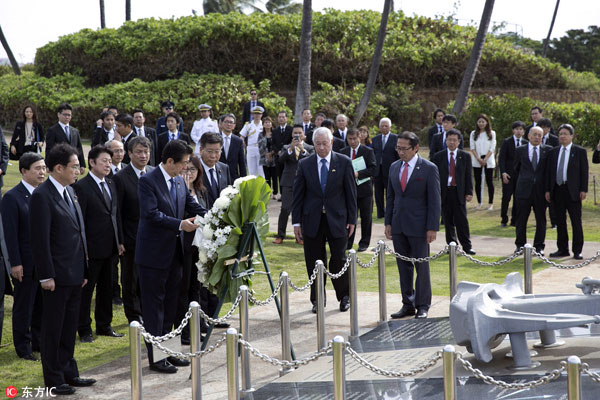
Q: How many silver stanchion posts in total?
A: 13